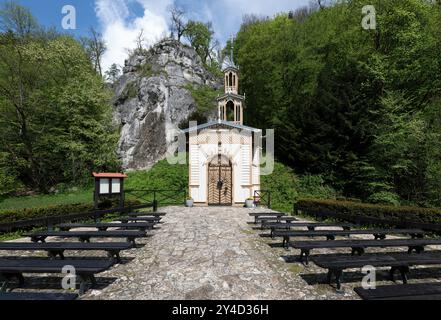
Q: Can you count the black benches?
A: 14